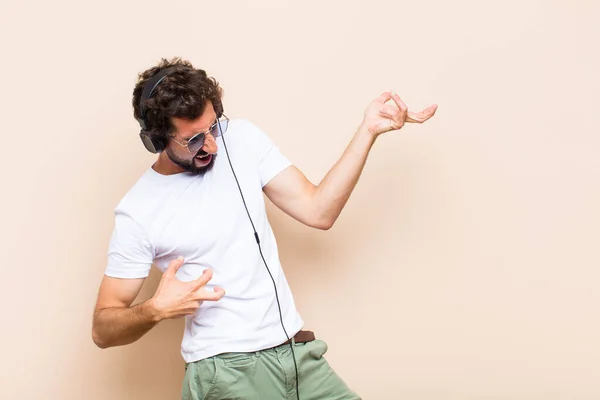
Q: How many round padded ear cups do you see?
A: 1